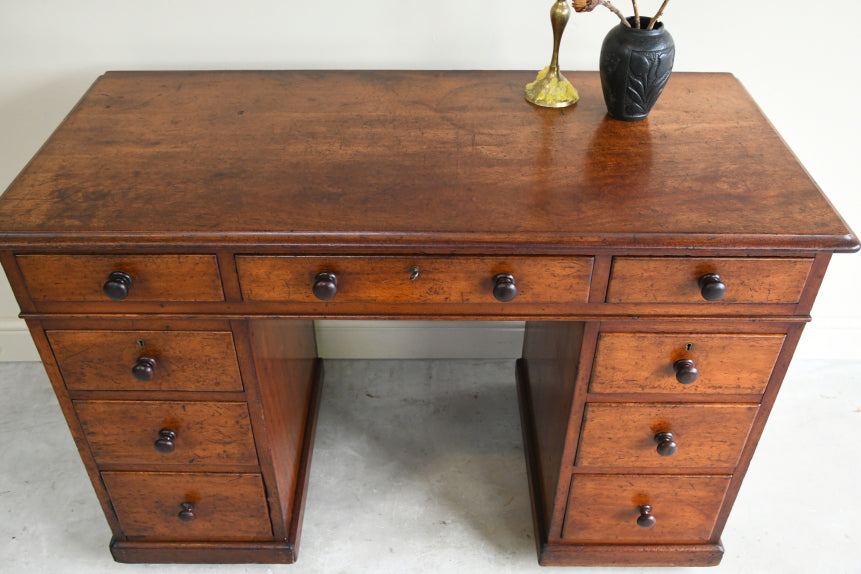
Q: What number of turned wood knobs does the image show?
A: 10